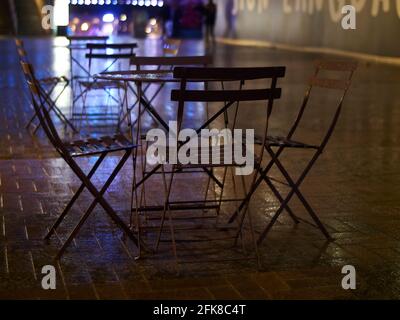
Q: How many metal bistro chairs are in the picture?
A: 8